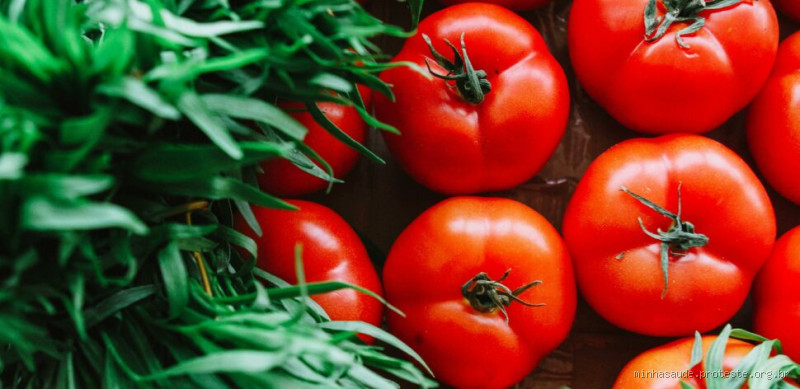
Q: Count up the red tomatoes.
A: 11